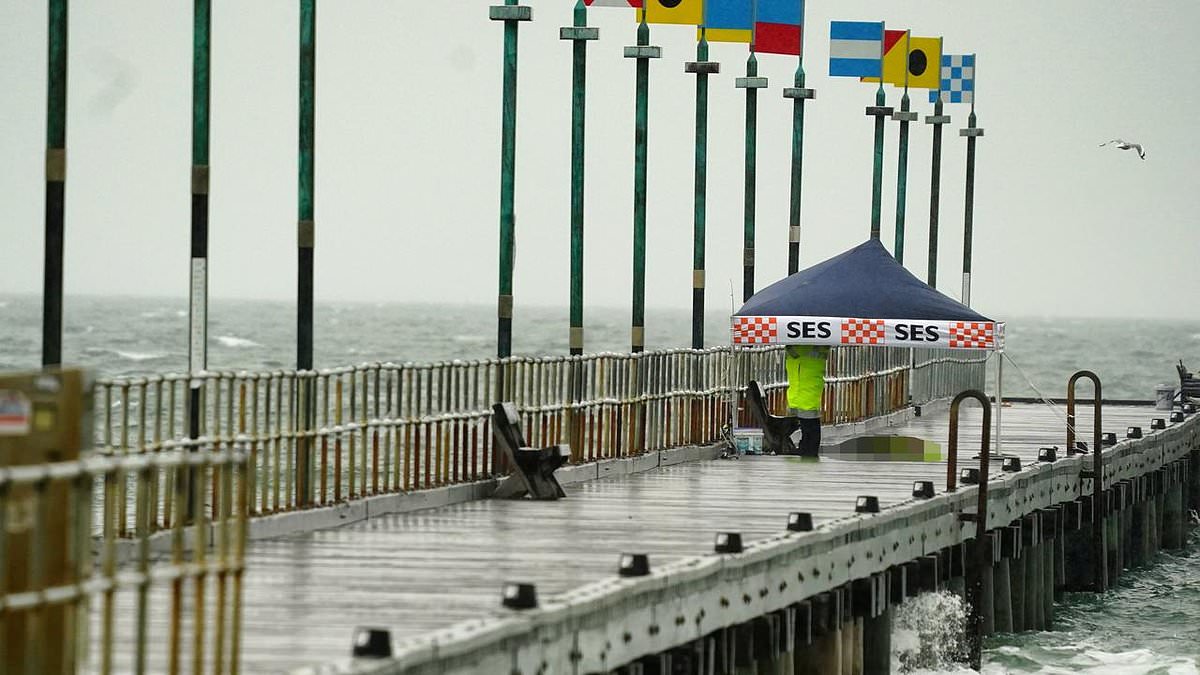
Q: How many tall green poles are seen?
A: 13